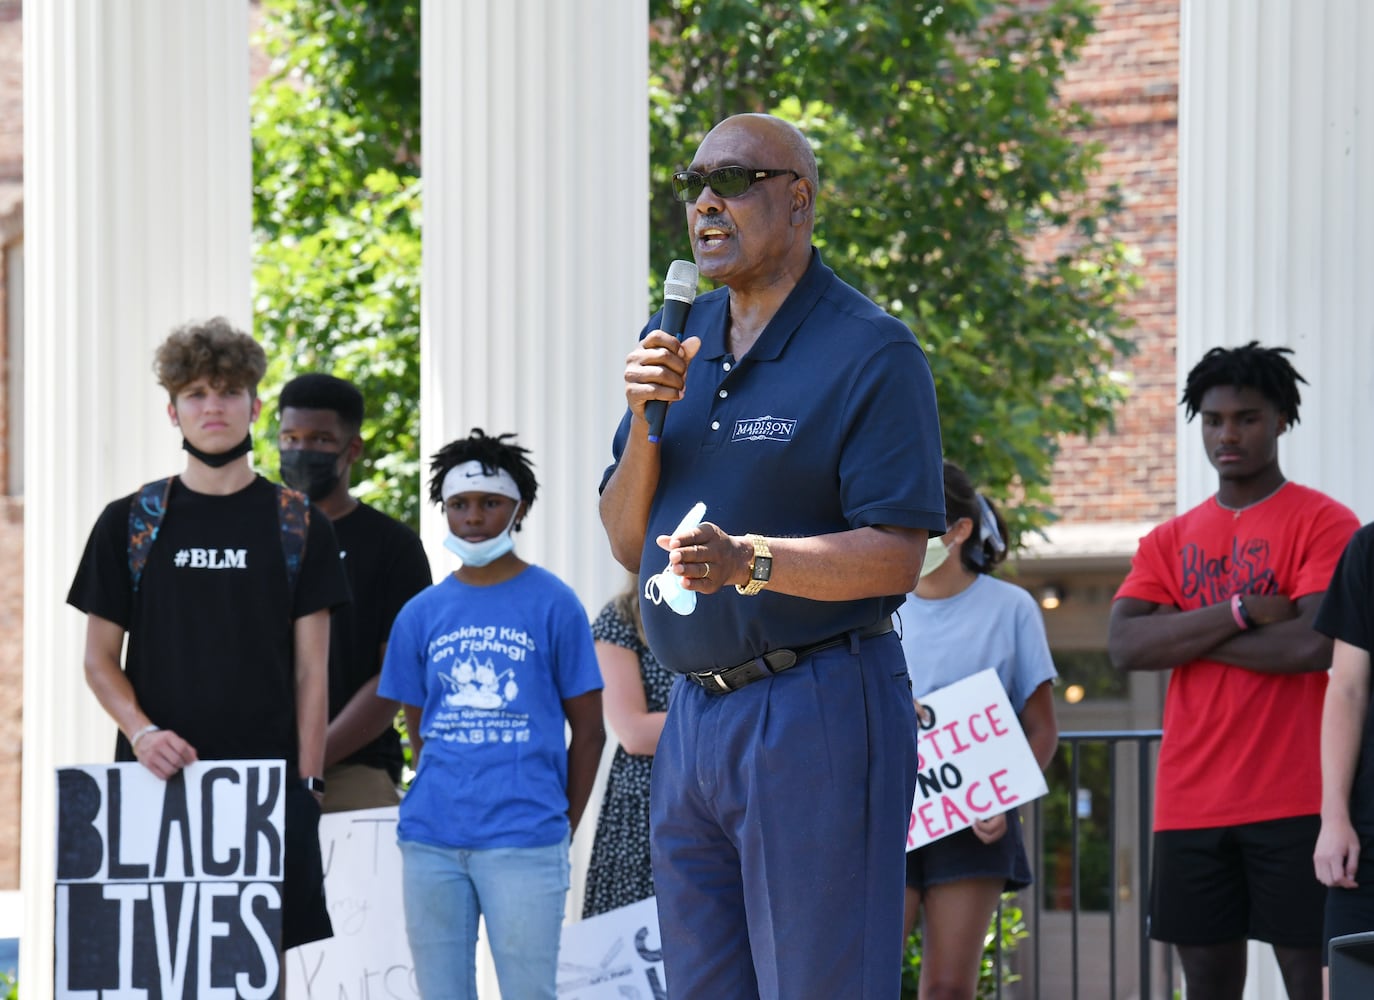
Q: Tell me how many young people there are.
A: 7